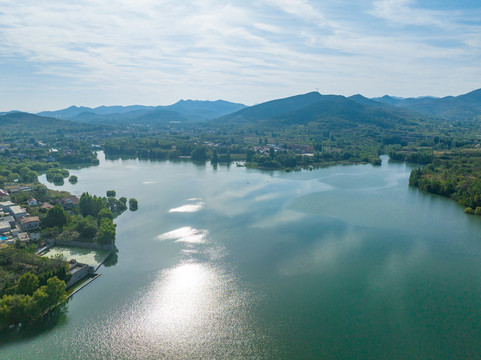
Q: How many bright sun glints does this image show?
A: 3